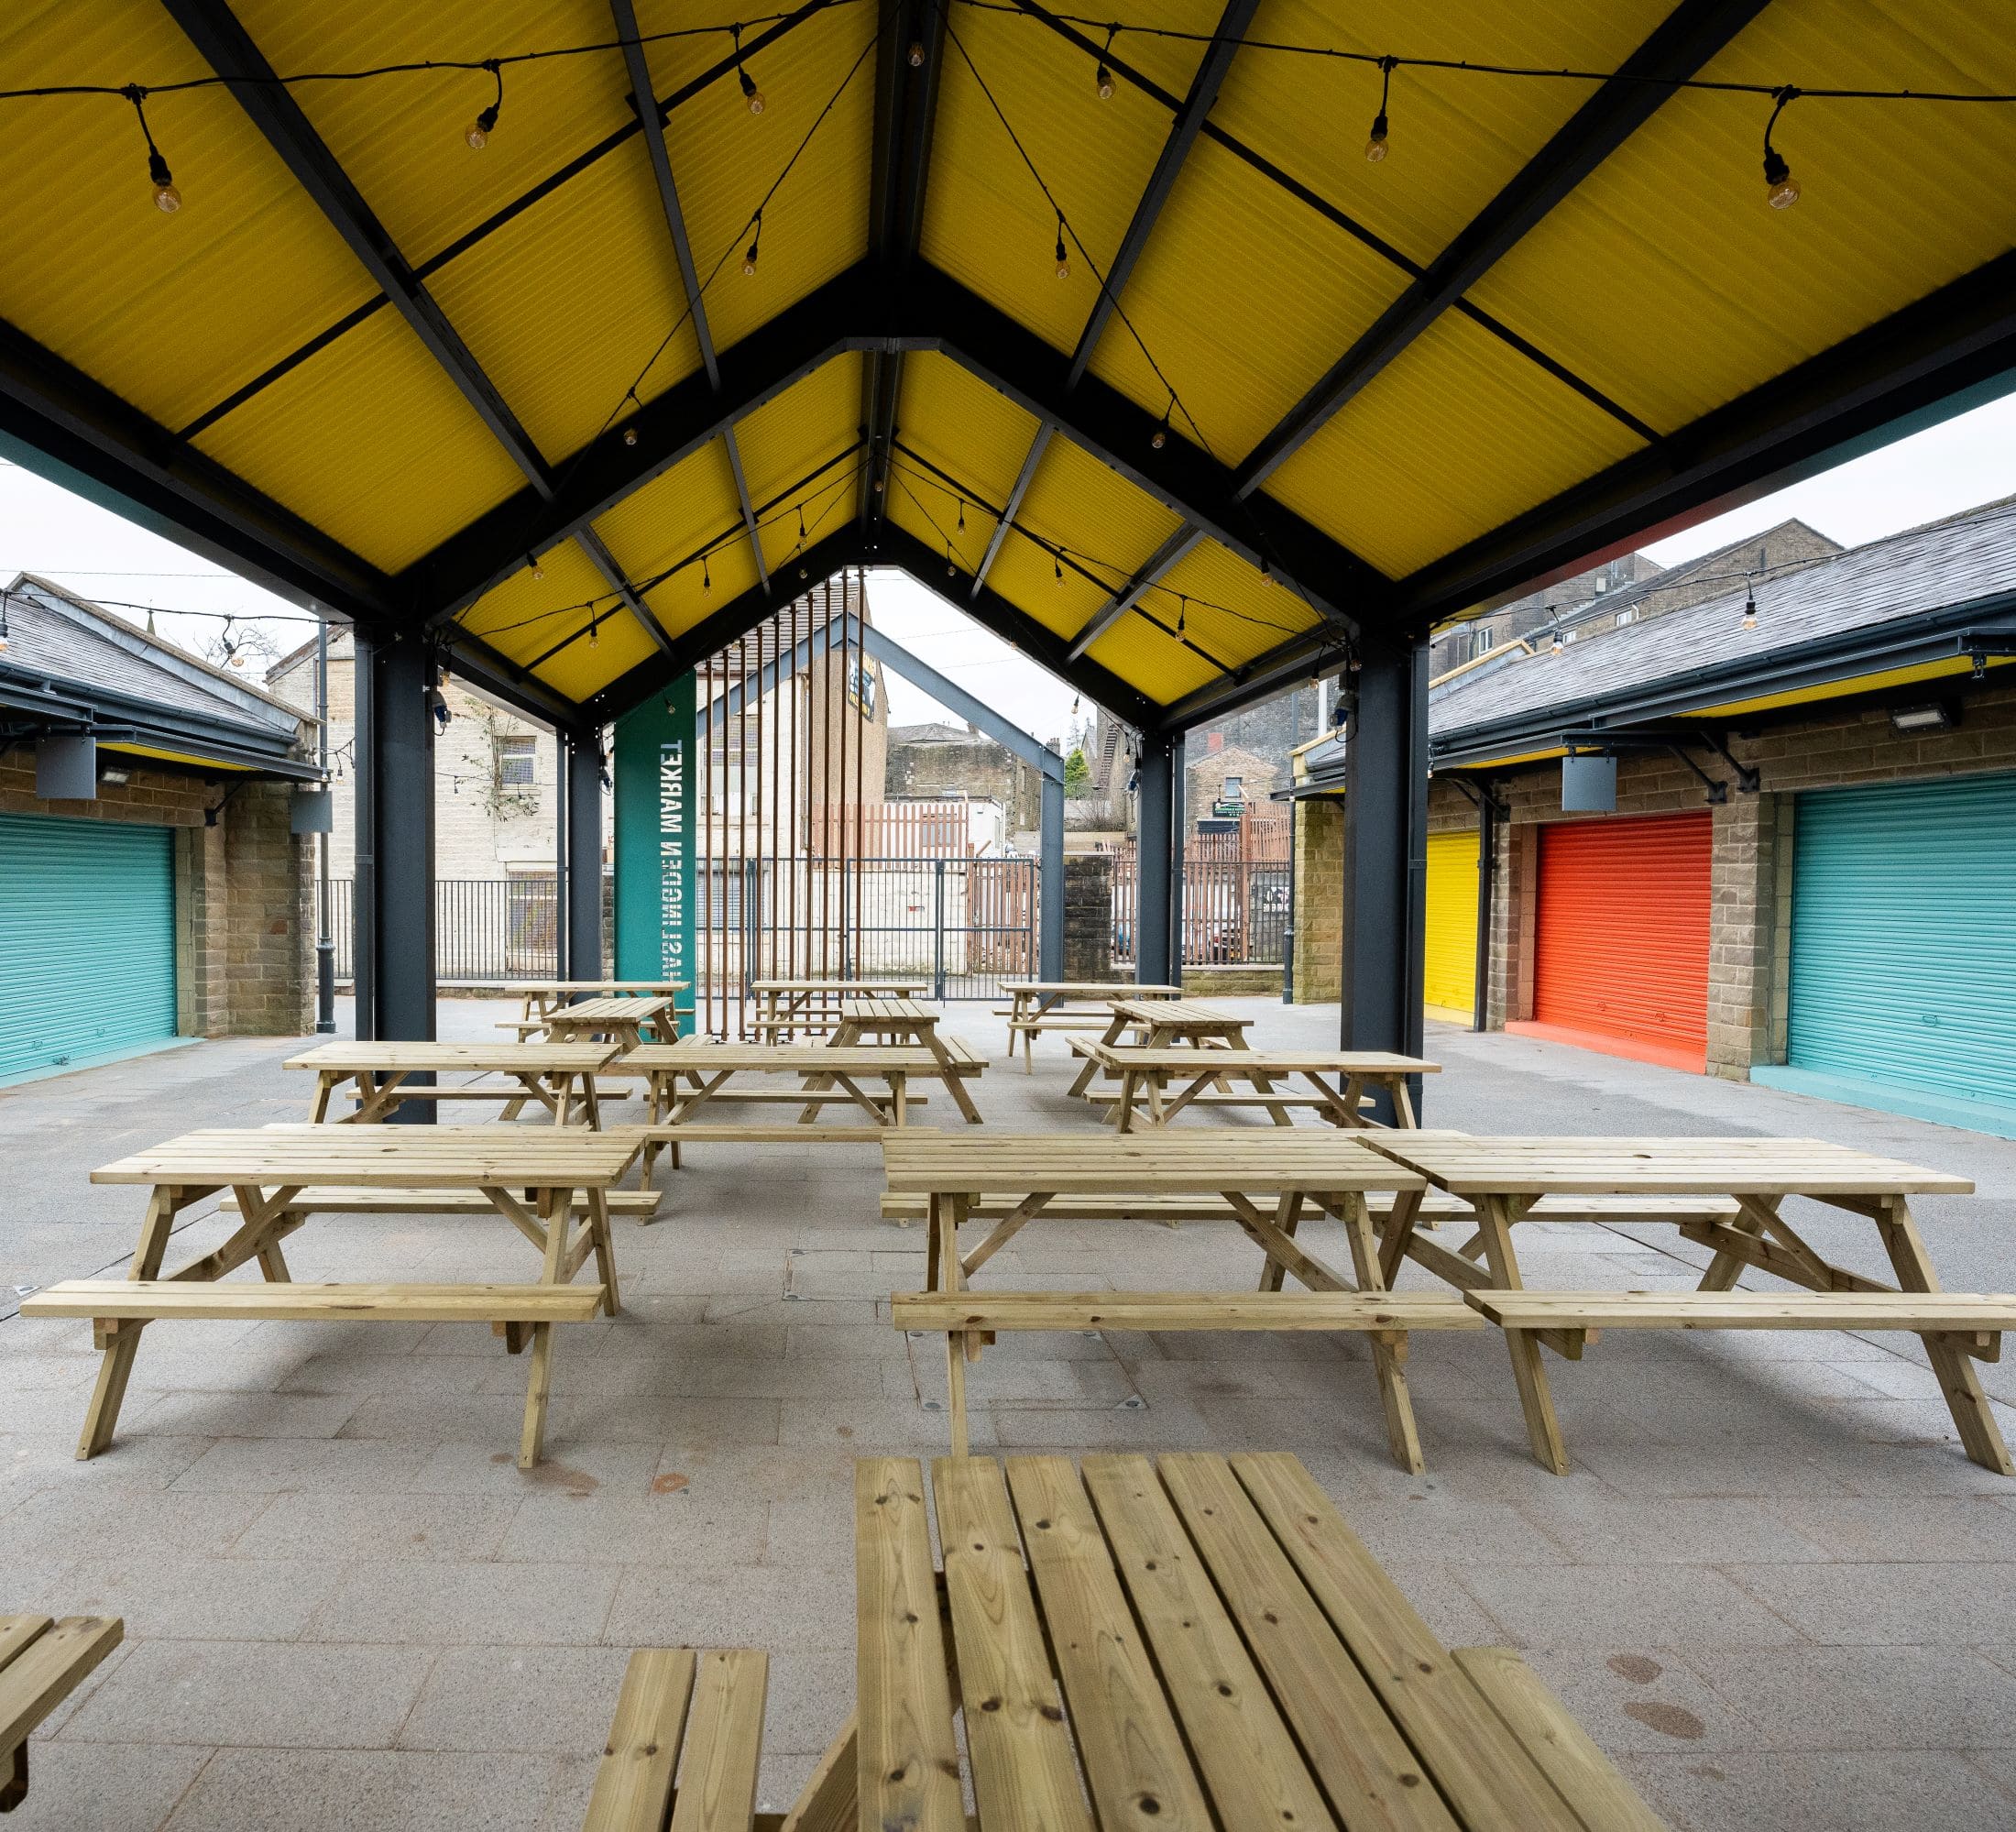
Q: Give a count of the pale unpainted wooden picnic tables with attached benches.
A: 14